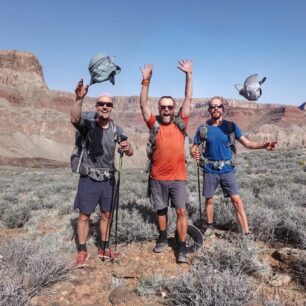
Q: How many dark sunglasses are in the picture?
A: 3